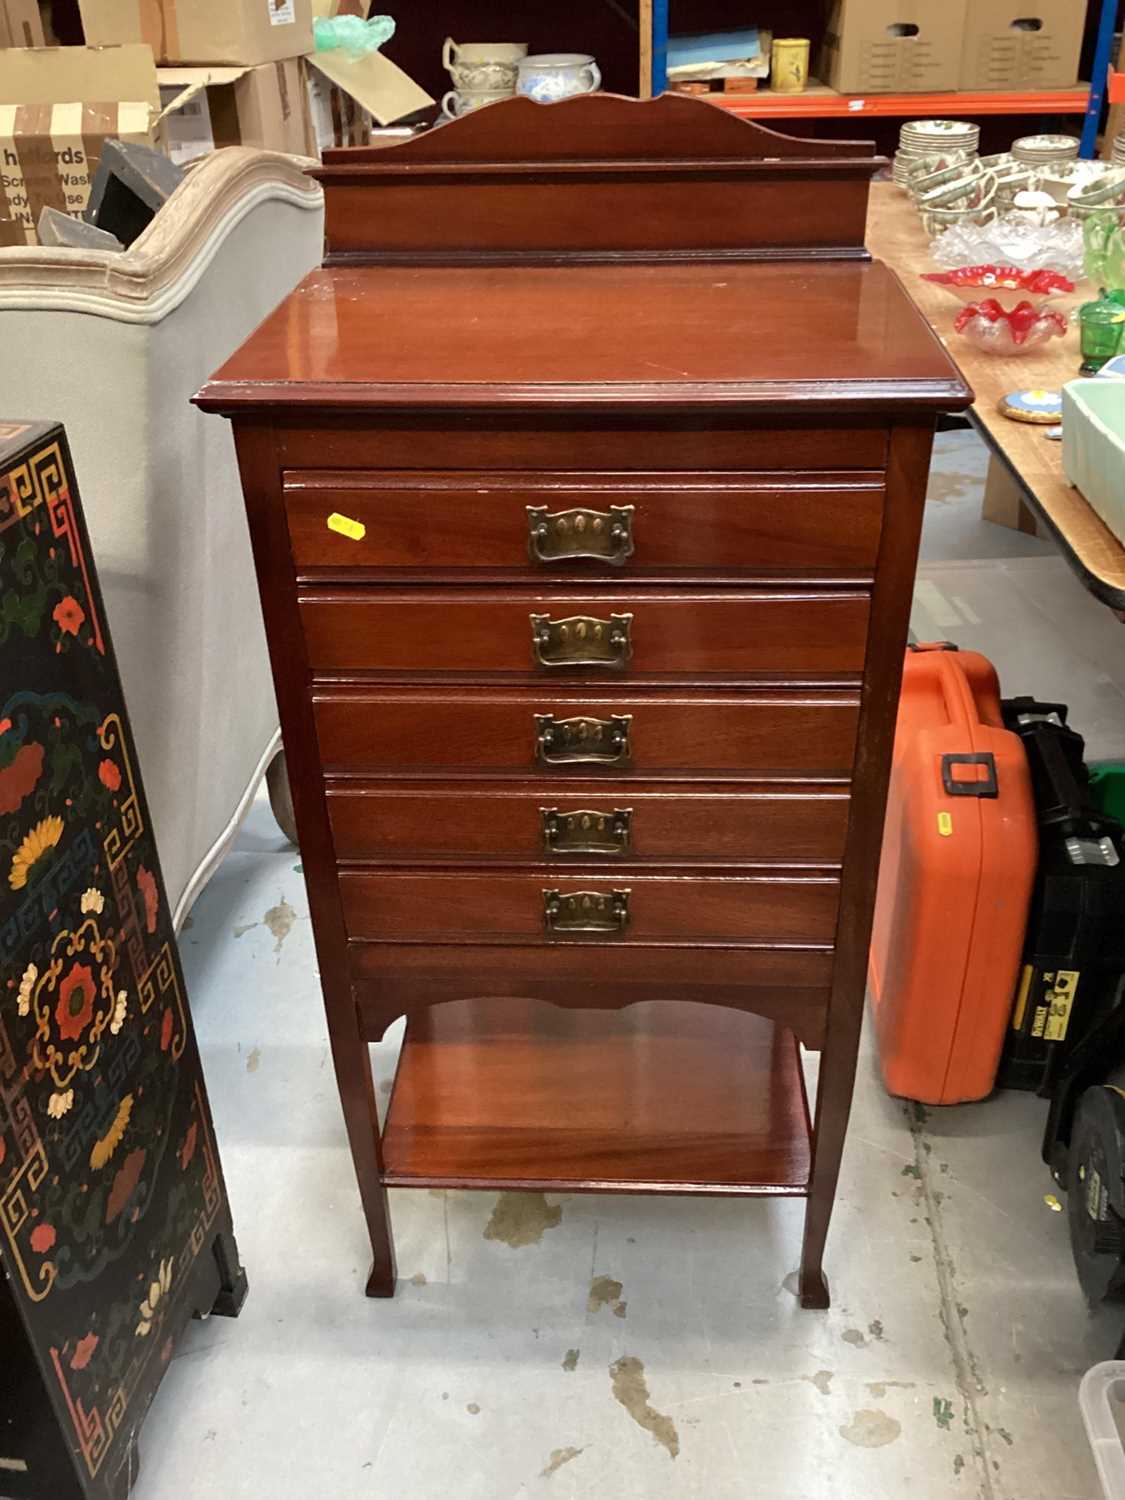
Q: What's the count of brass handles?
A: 5